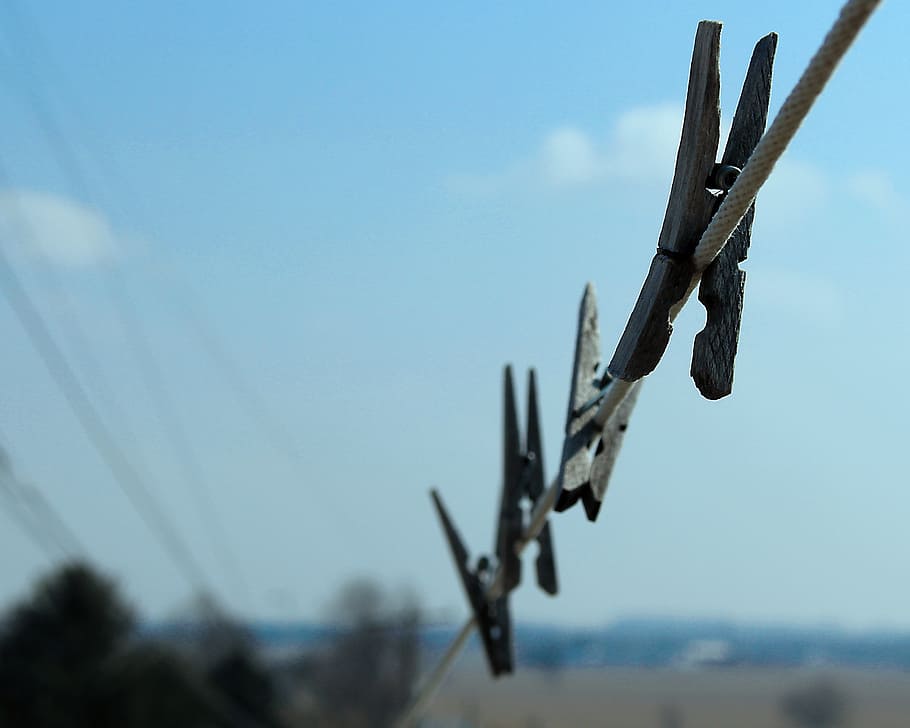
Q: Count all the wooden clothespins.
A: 4